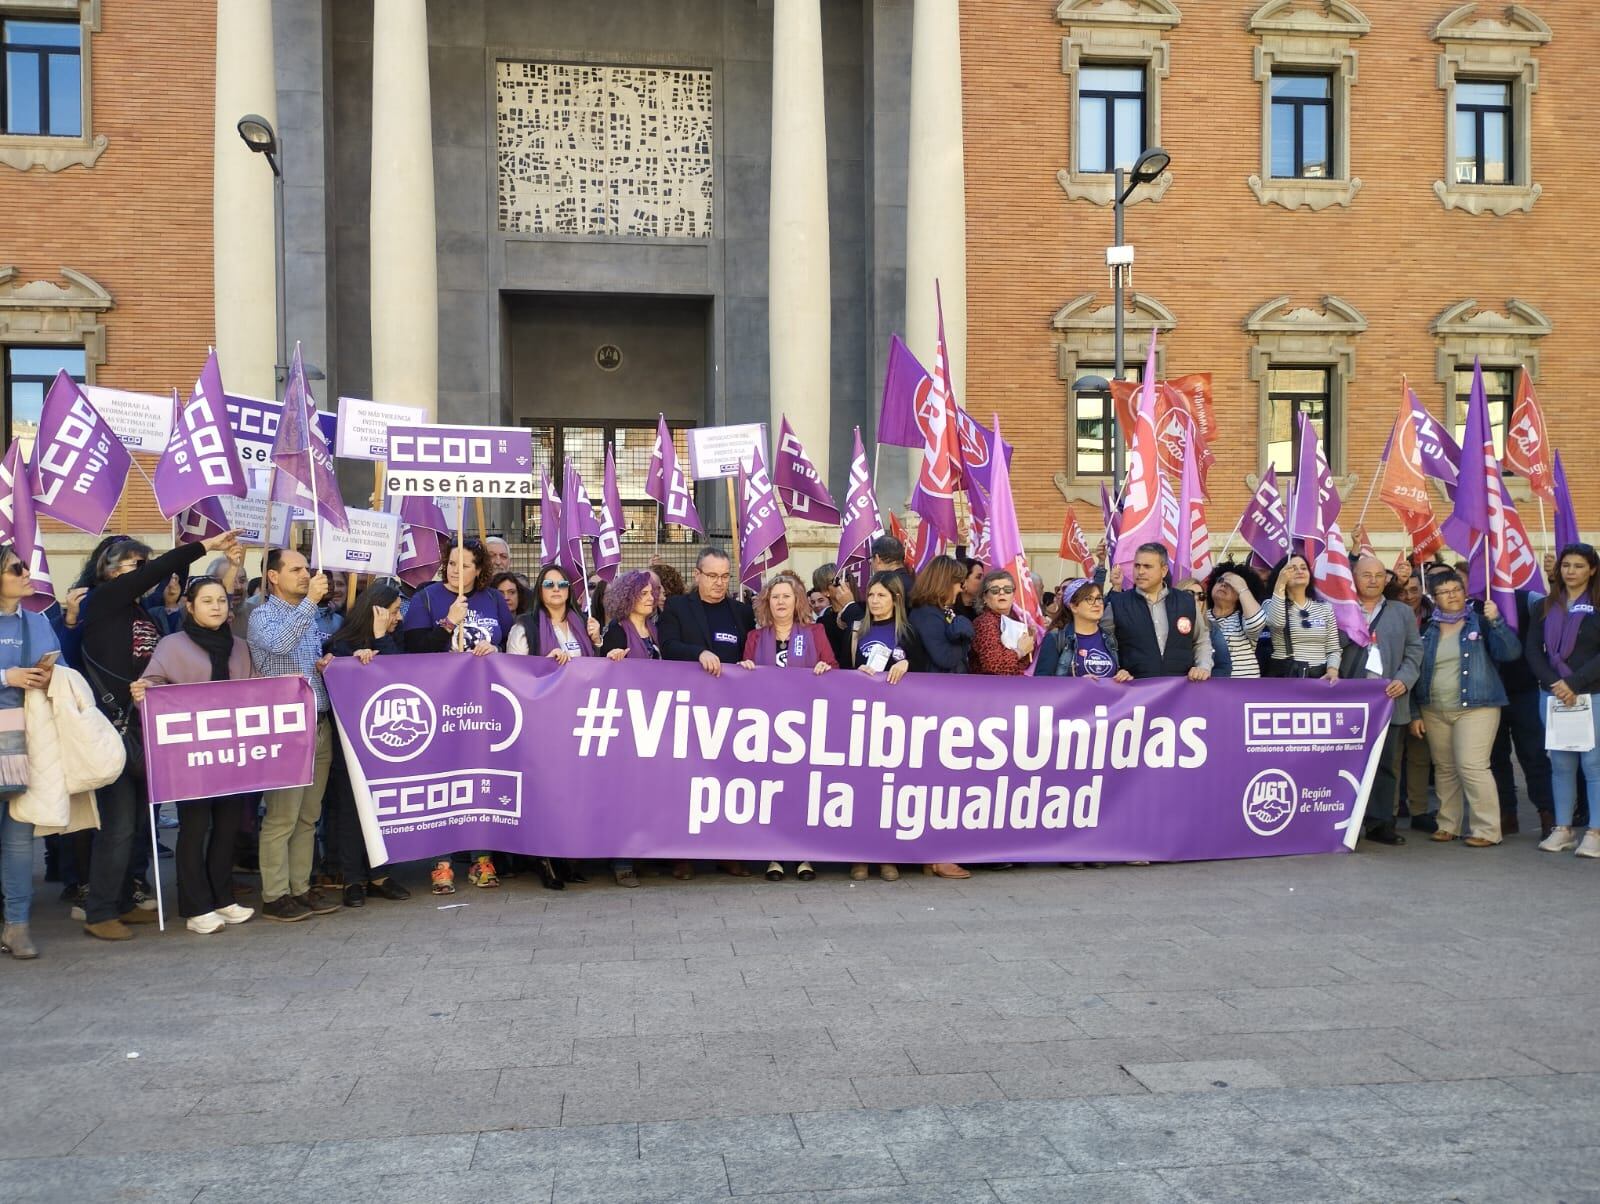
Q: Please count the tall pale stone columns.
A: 4